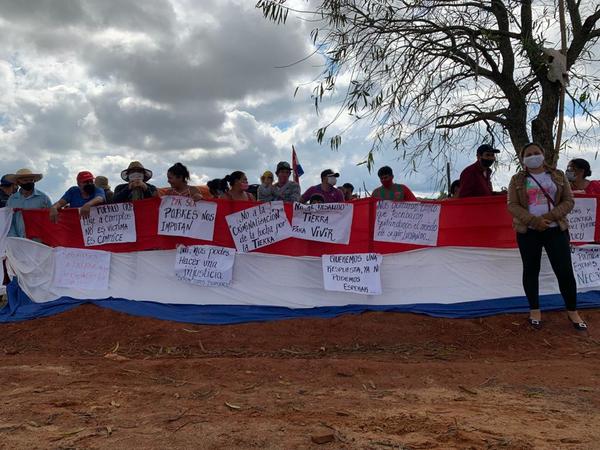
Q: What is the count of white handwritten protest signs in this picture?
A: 10